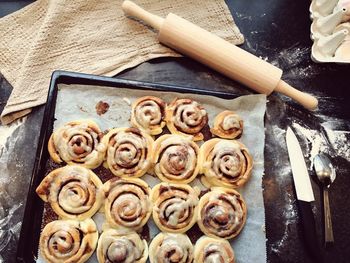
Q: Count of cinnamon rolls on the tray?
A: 15